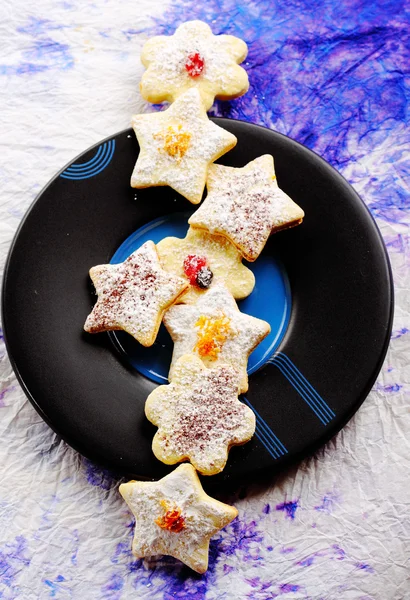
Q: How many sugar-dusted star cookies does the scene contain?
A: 5